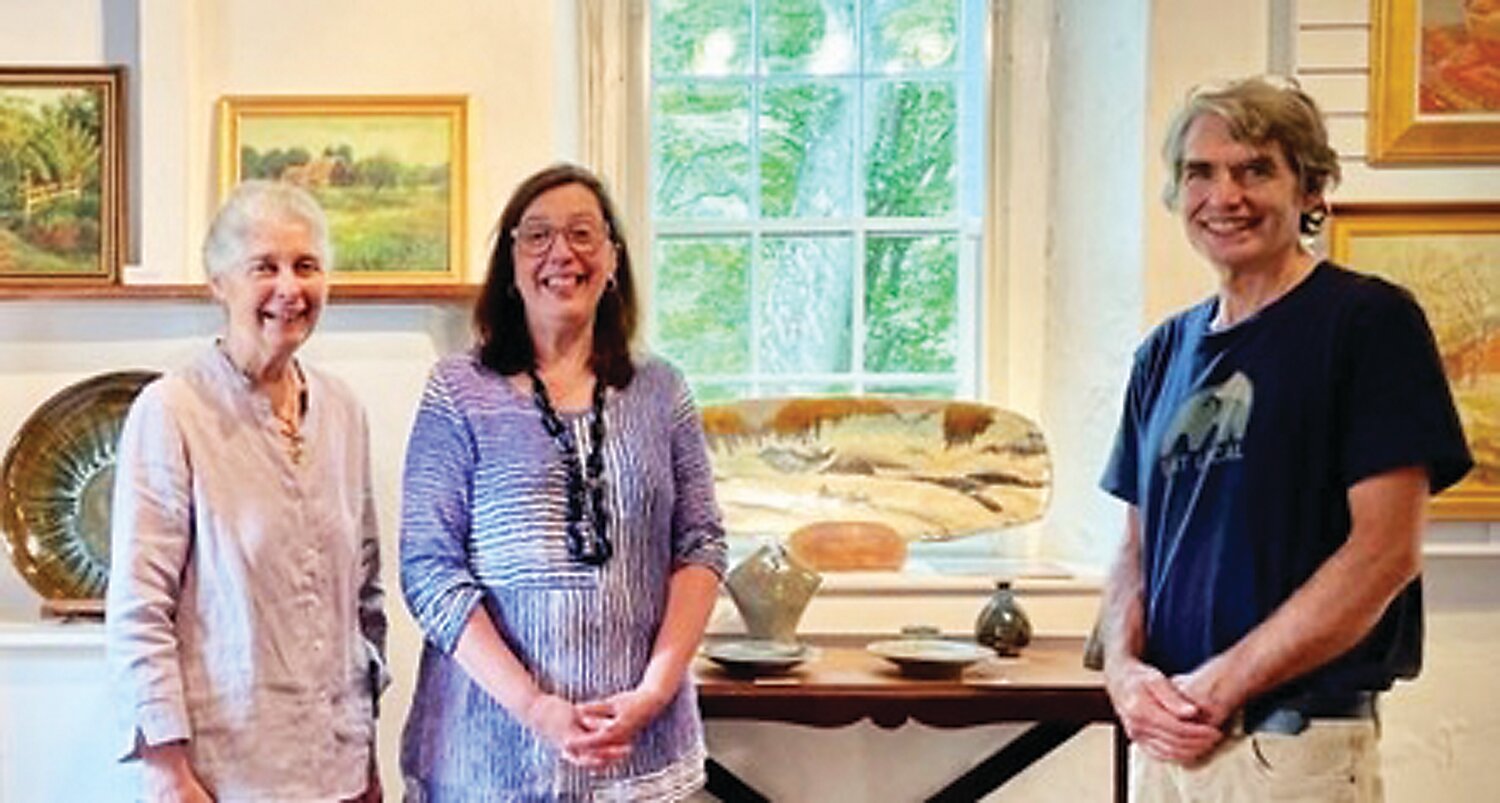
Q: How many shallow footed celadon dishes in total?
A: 2